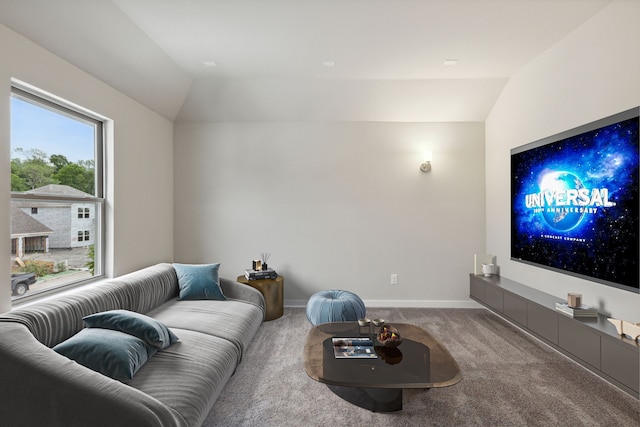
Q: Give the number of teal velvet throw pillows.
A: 3